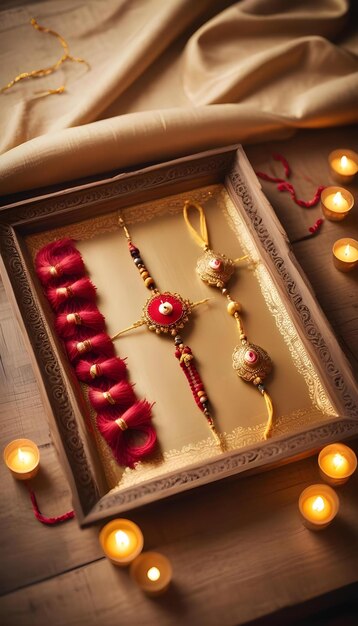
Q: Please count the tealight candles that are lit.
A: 8